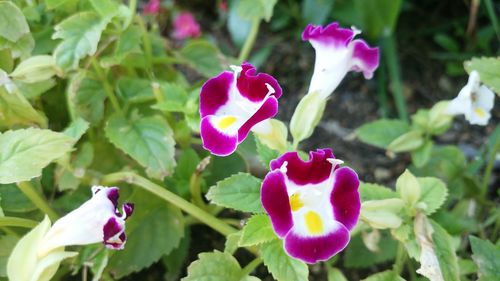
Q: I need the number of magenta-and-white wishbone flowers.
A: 4